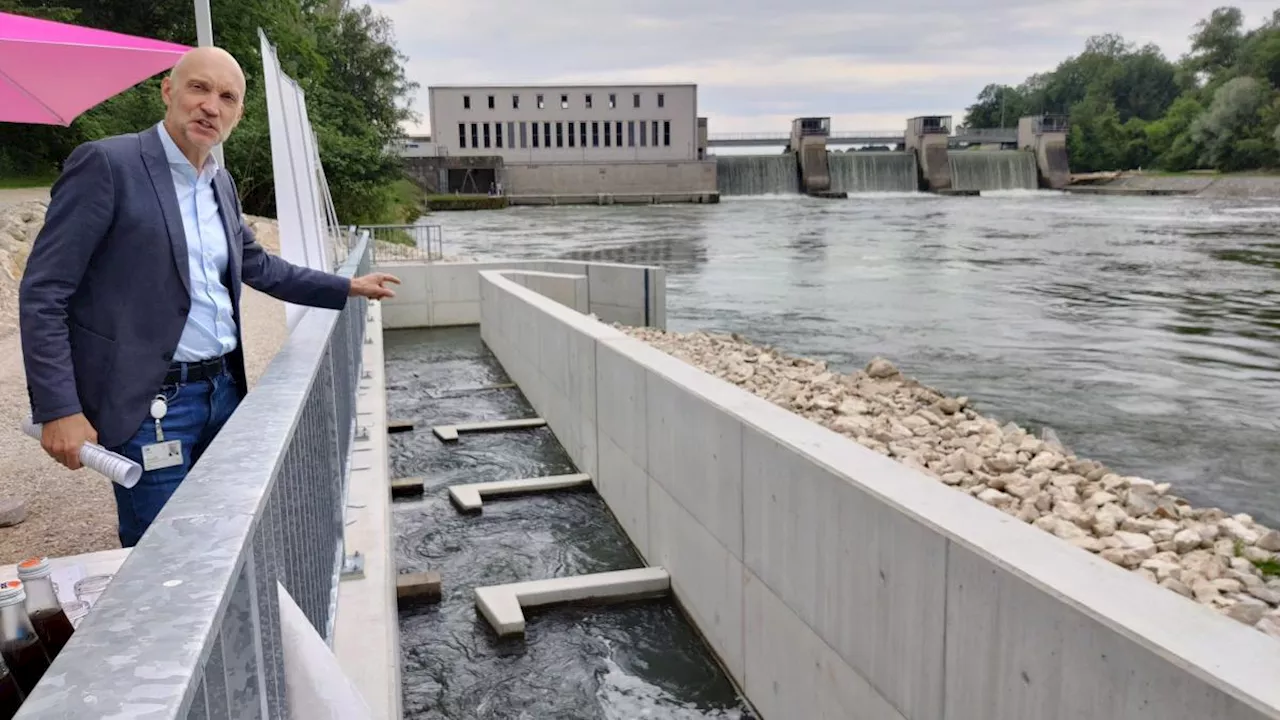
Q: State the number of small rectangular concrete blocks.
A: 3